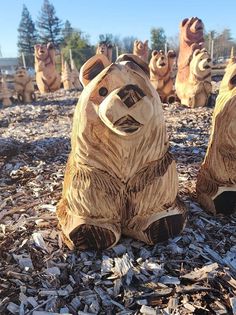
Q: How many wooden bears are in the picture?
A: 9